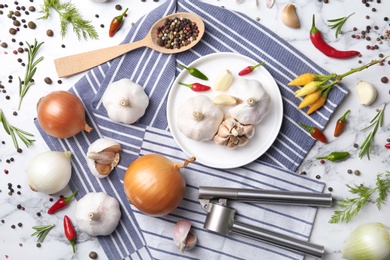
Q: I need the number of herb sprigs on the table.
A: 7